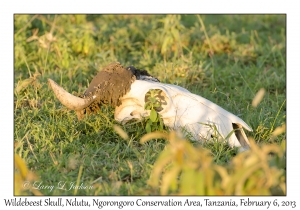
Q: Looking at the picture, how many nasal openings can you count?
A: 1